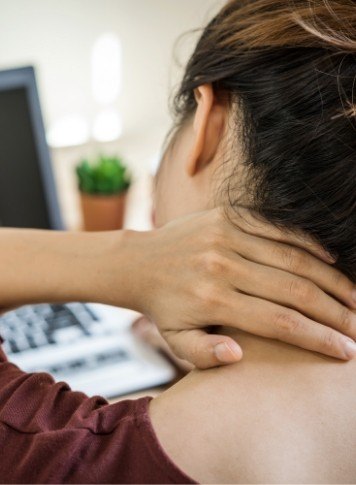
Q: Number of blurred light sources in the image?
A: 3